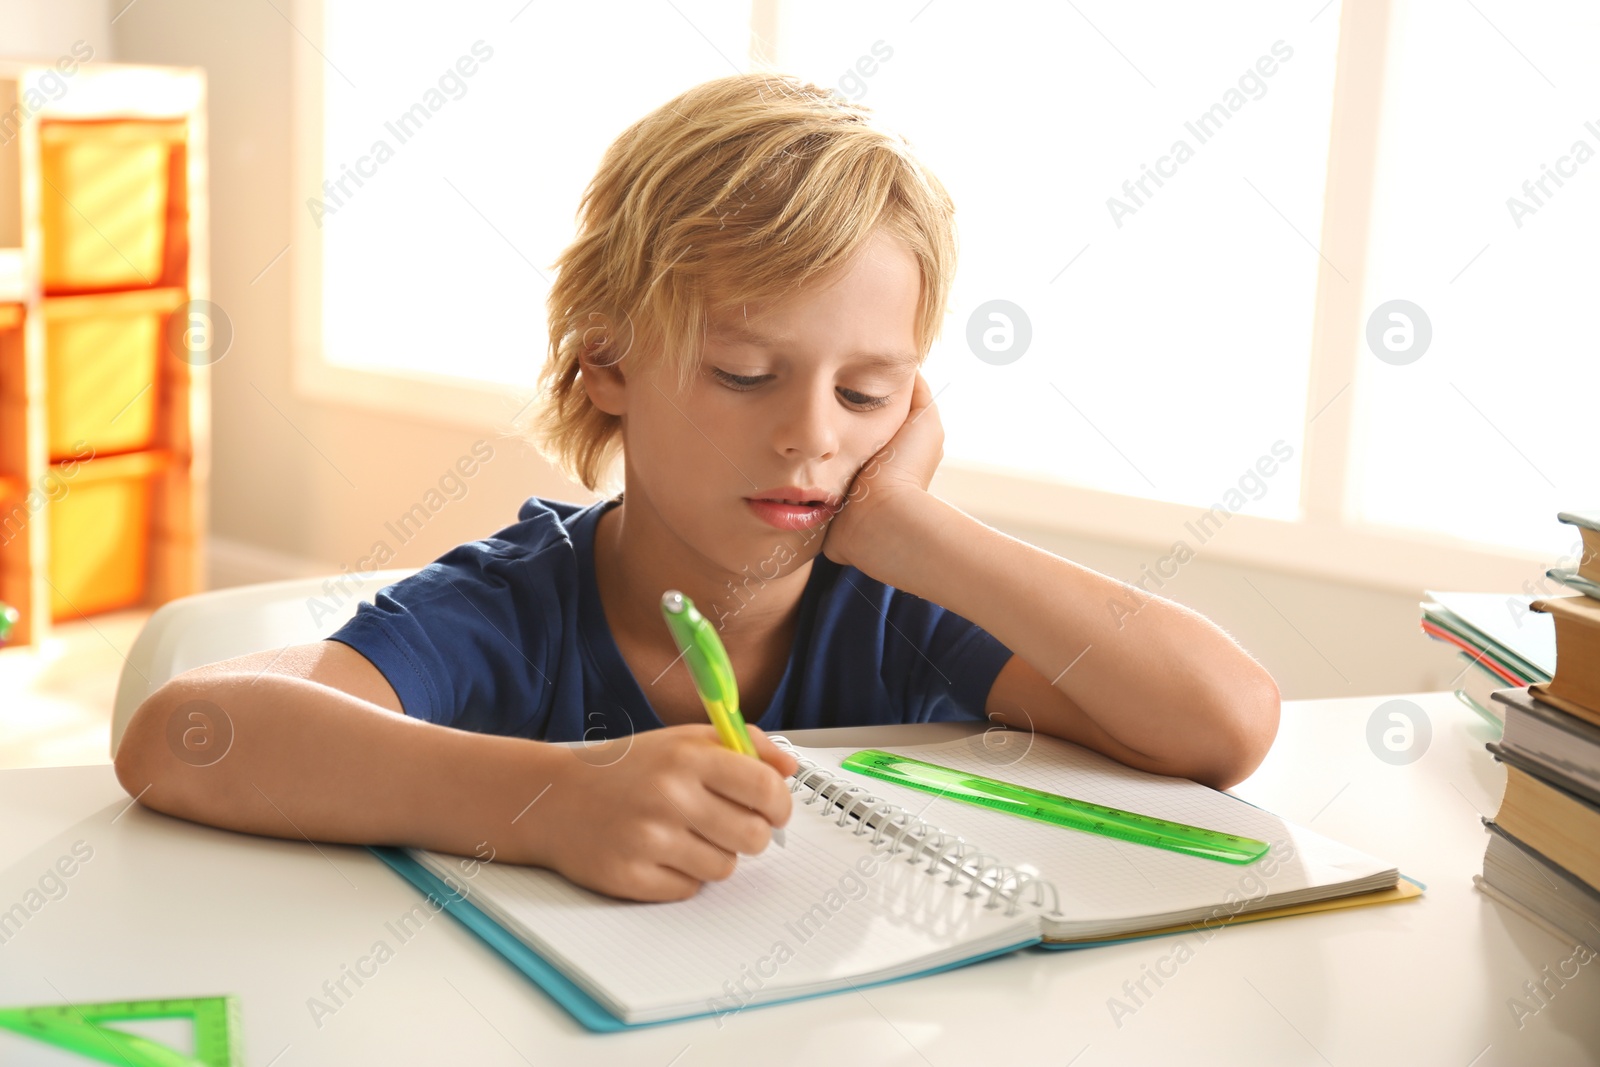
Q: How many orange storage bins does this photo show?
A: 3